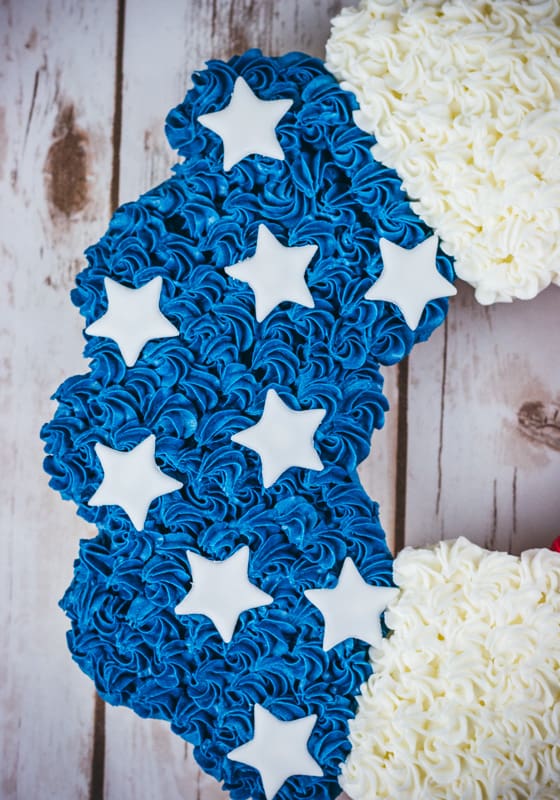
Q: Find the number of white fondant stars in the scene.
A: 9